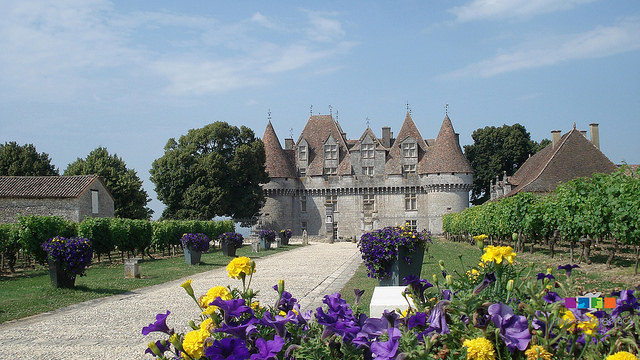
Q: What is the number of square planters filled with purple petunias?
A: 6